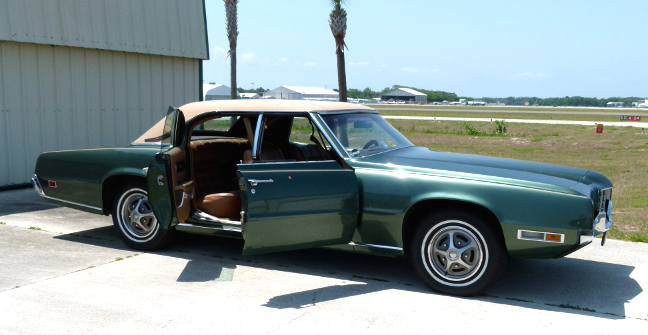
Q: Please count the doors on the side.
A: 2